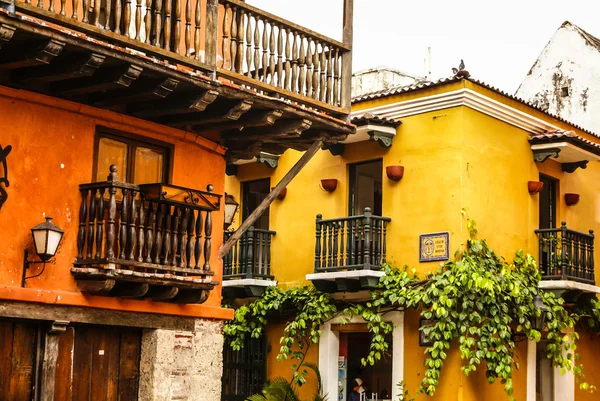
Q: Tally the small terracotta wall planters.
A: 5